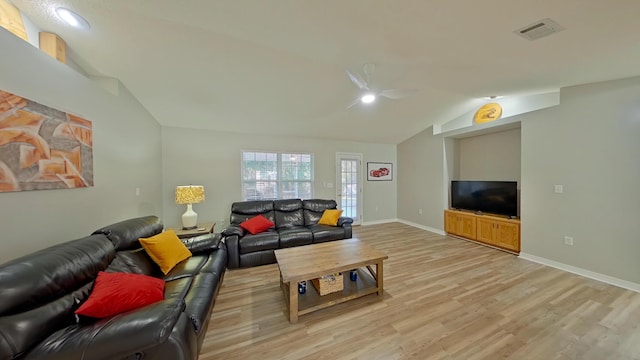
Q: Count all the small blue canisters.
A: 2